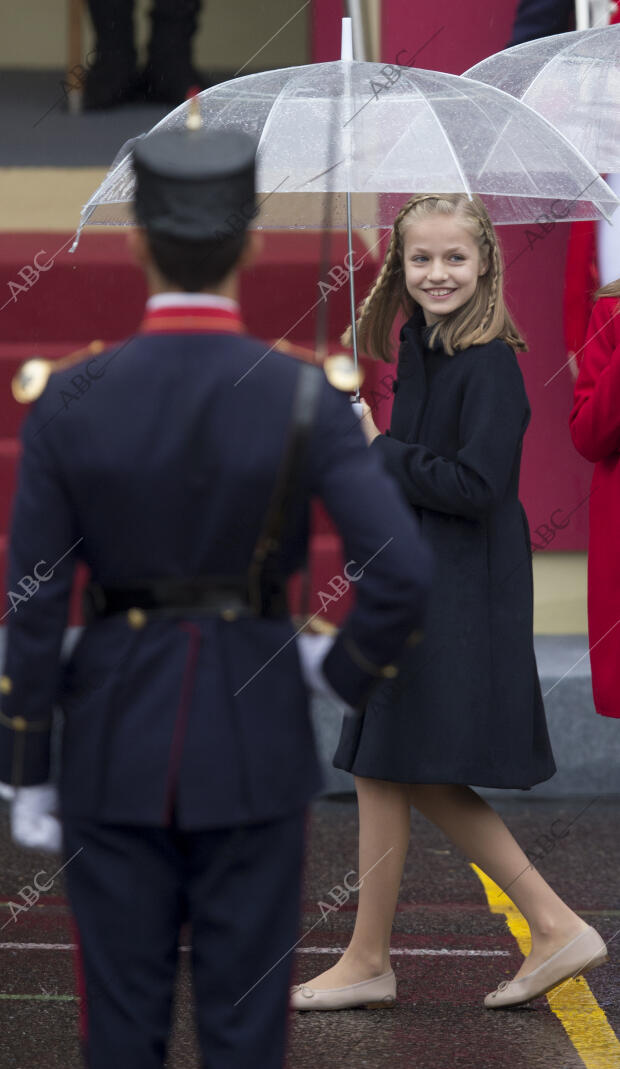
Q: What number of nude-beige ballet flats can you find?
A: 2